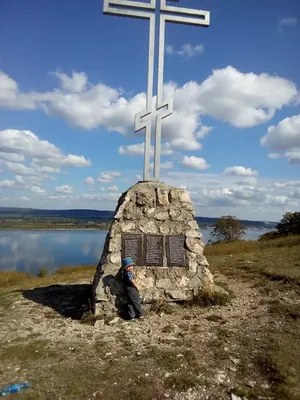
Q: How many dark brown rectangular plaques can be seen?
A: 3